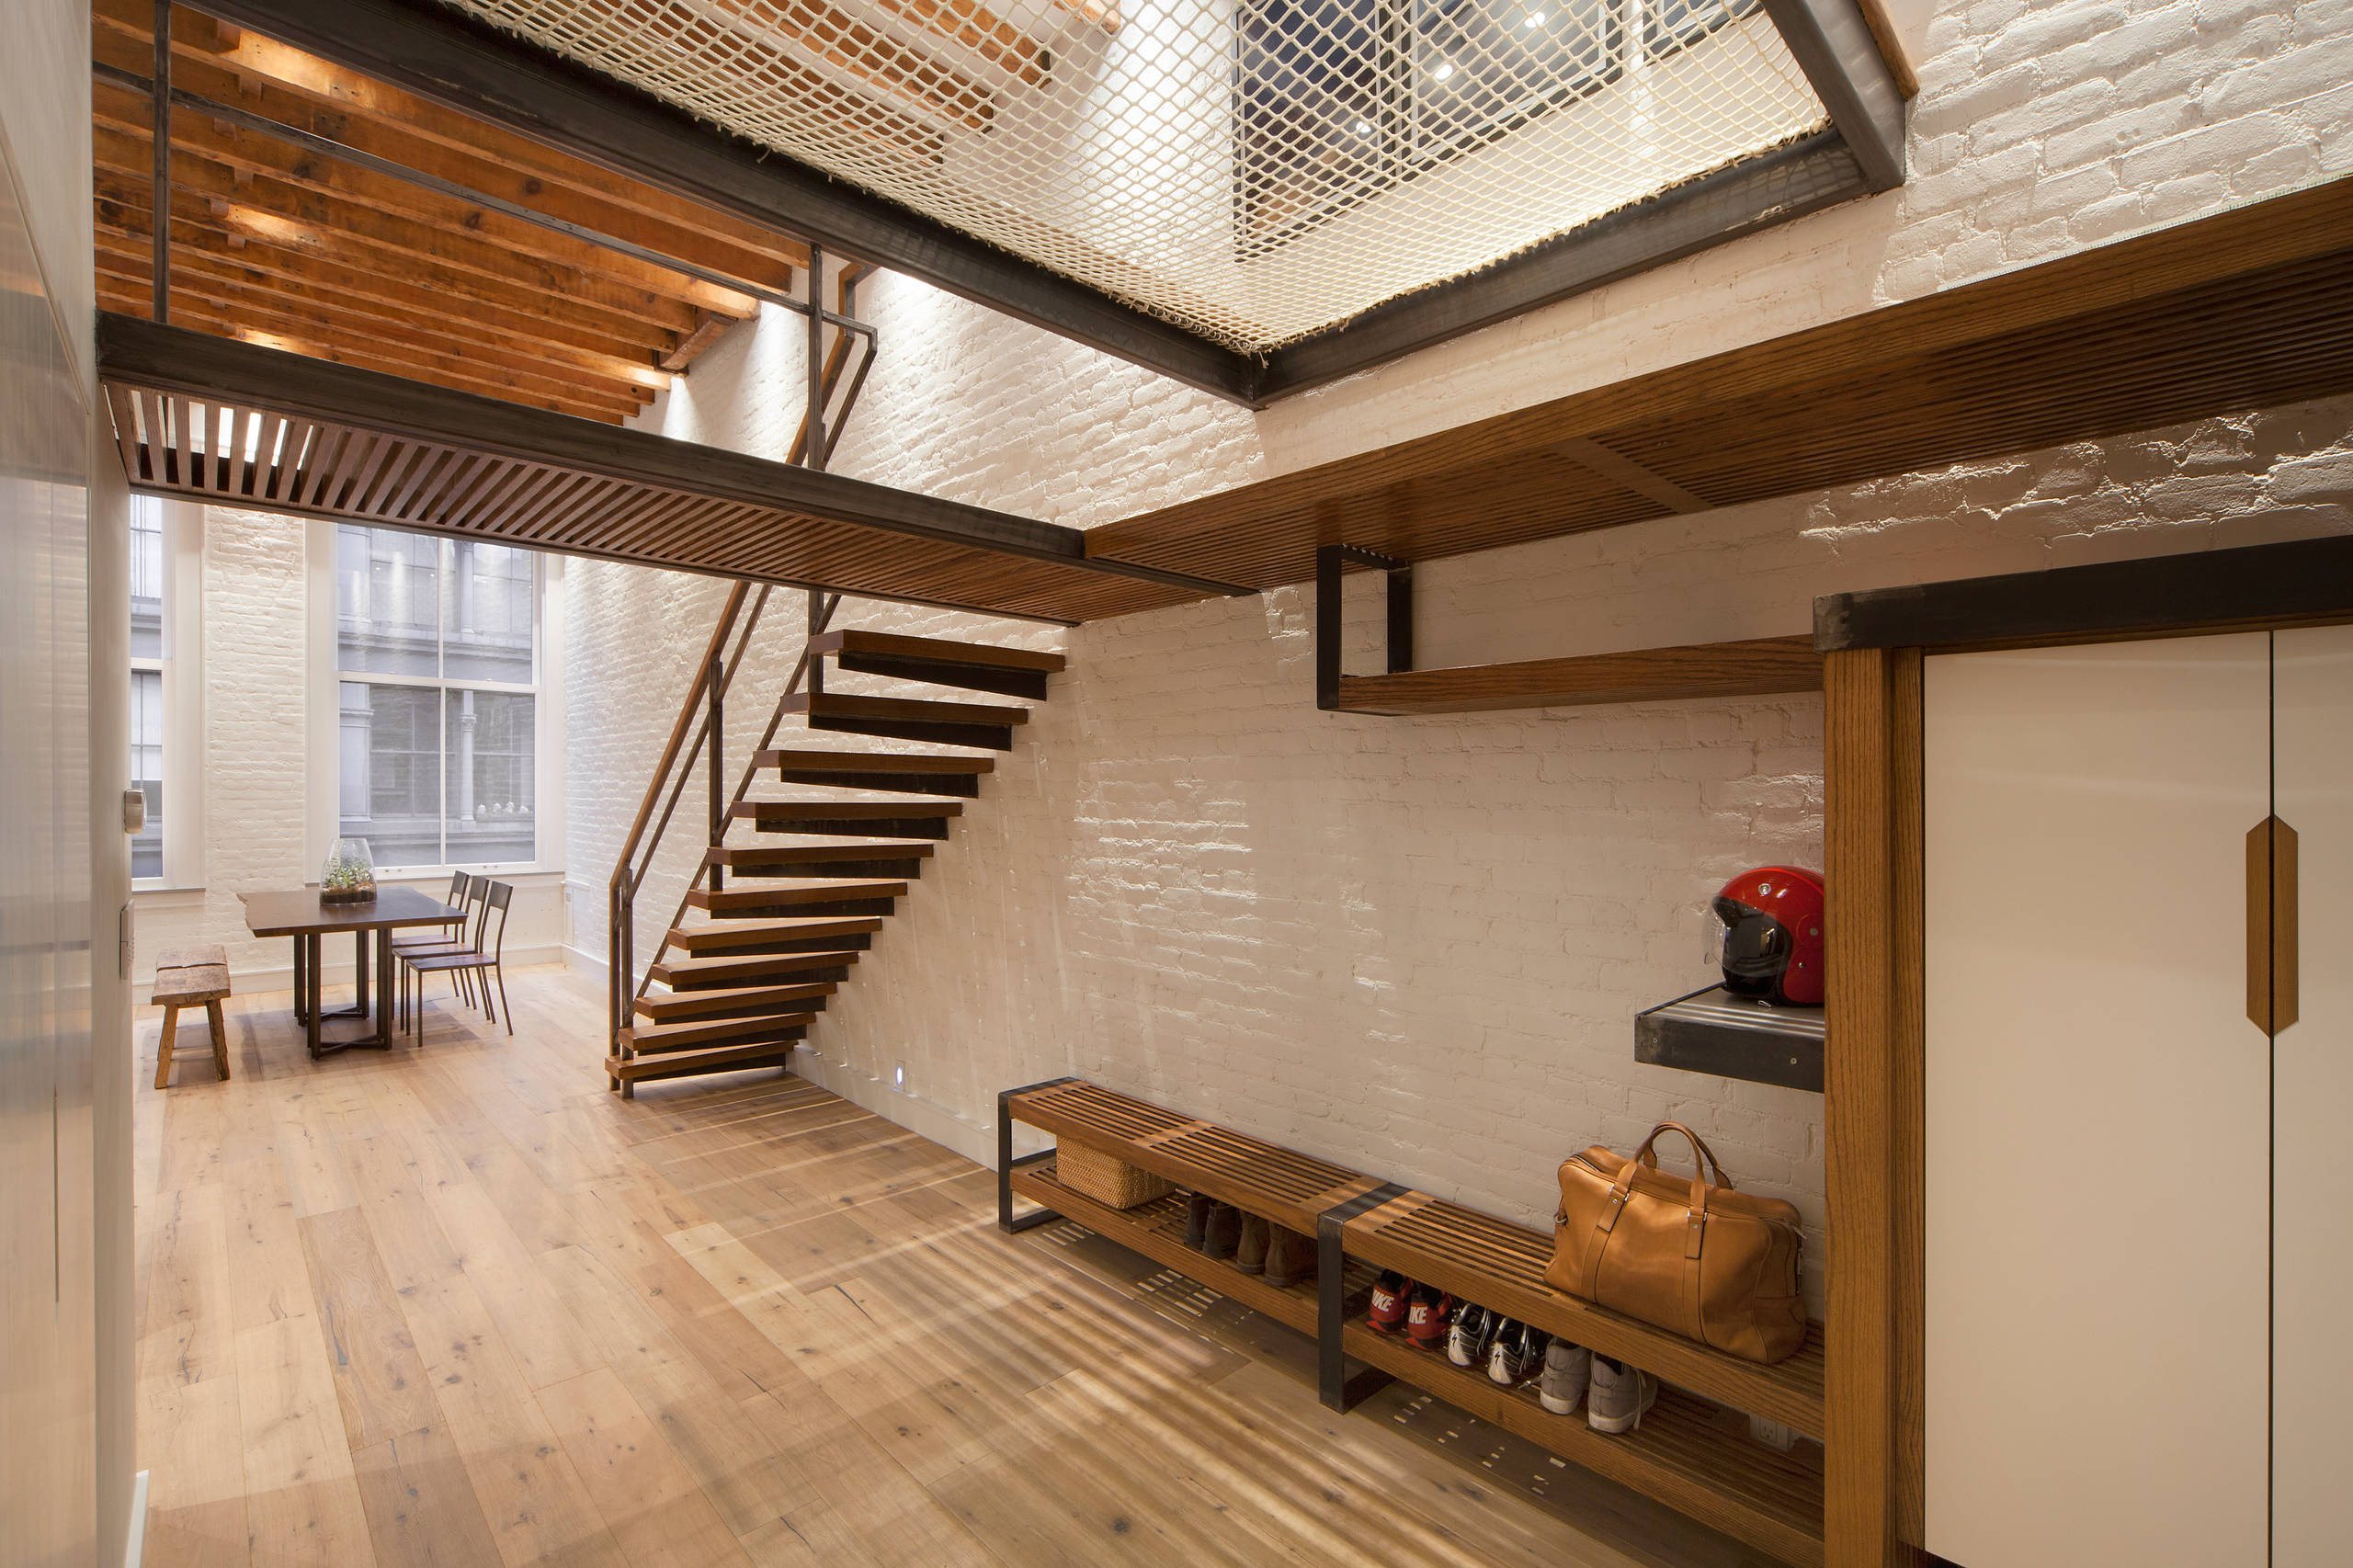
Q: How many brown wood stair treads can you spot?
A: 11